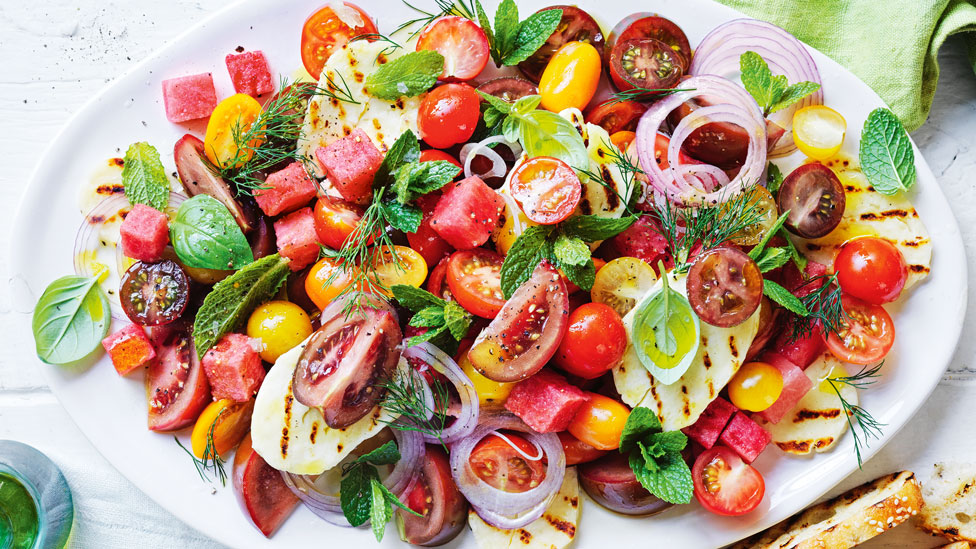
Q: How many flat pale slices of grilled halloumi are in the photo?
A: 8